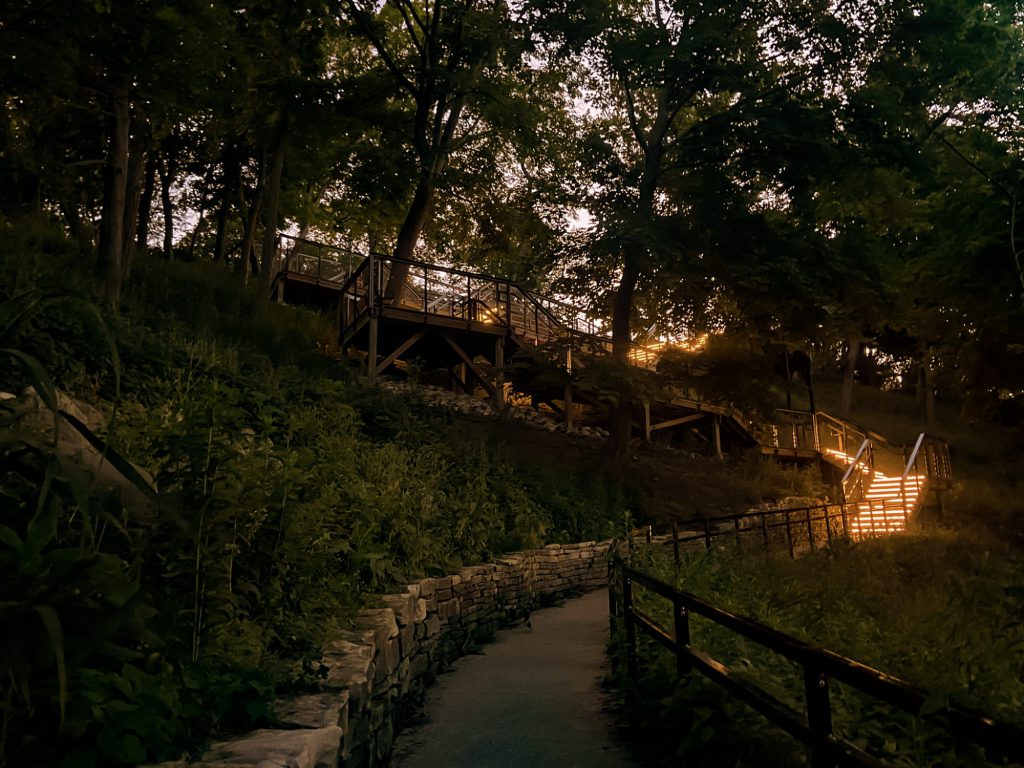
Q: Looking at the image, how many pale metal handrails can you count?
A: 2